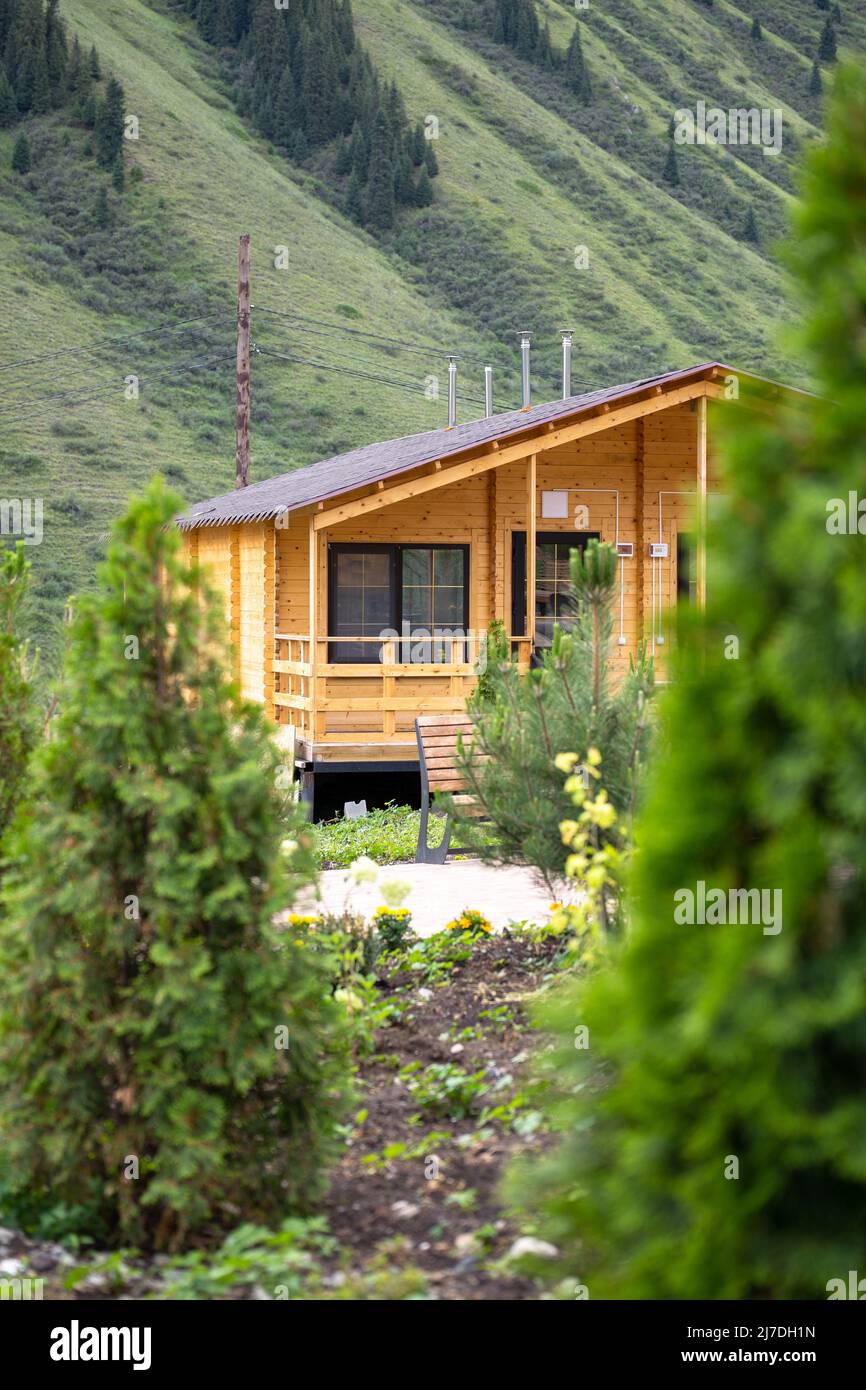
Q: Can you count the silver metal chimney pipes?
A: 4